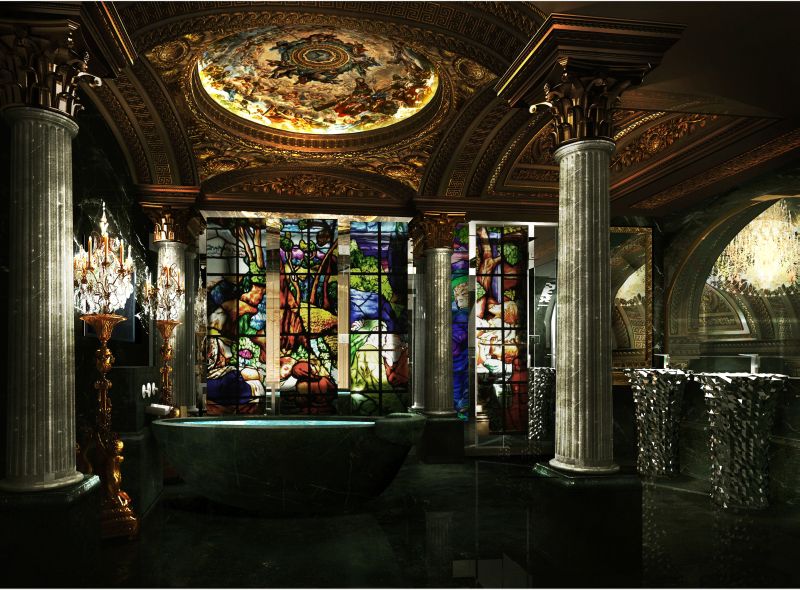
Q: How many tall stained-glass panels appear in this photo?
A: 5